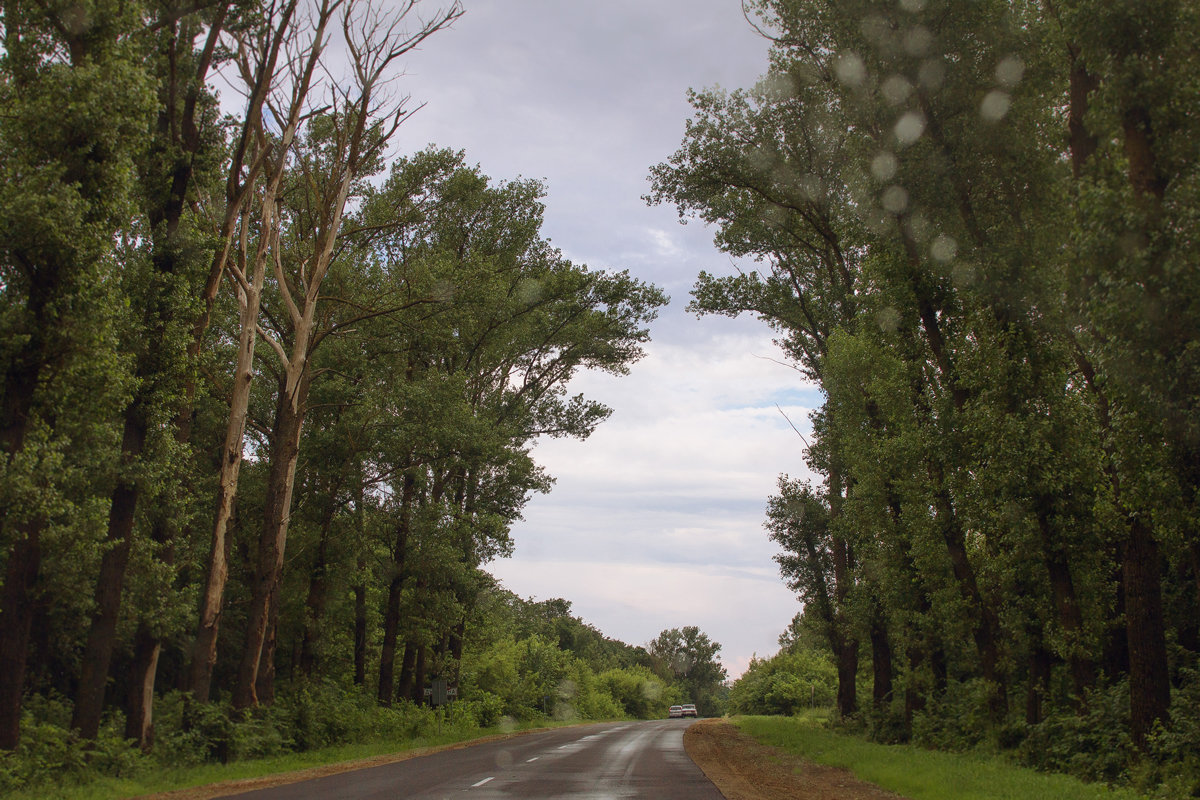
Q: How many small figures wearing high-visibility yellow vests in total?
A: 0